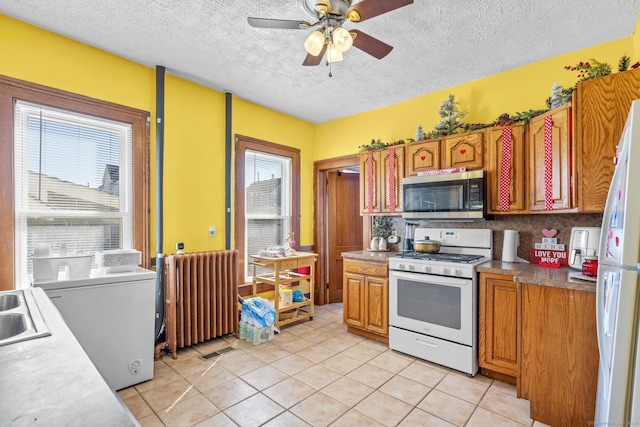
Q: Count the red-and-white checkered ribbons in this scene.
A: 4